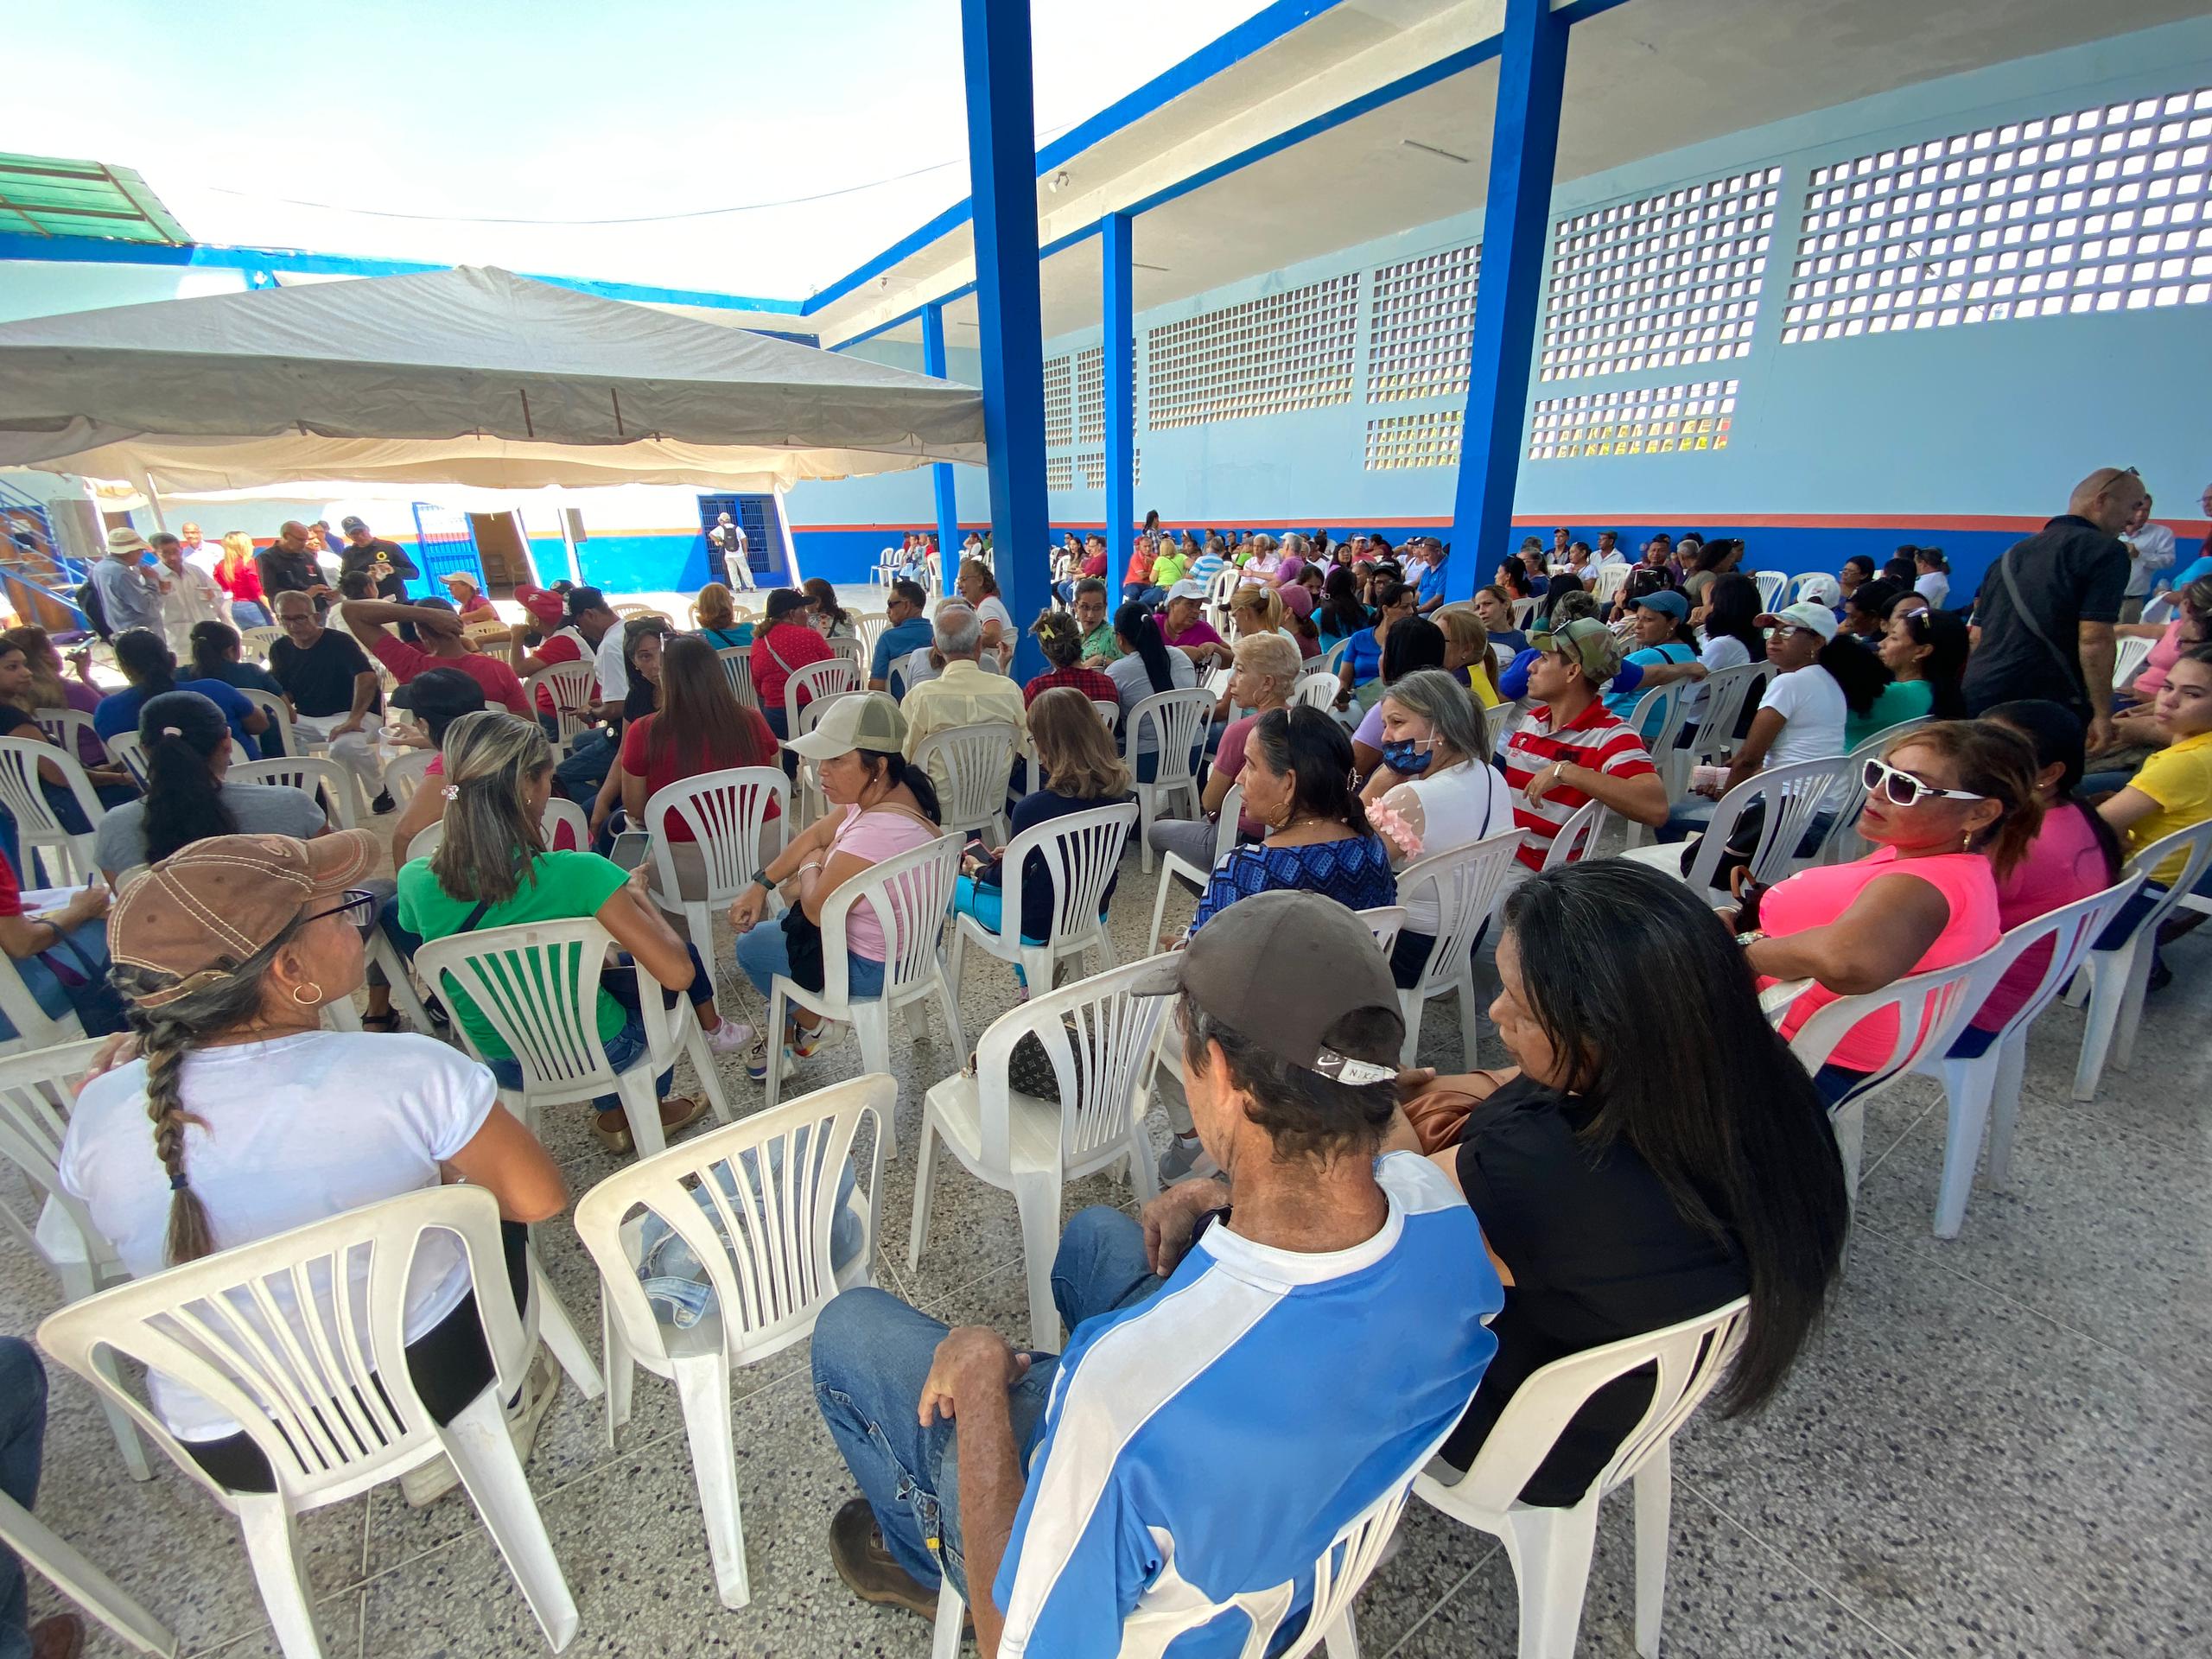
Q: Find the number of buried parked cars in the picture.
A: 0